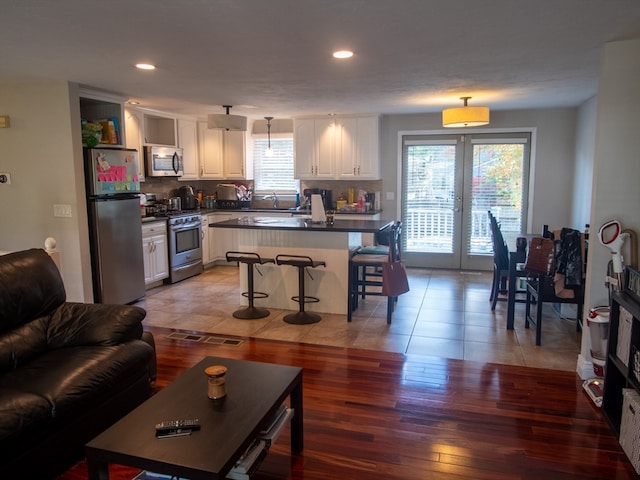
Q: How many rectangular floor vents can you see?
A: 2